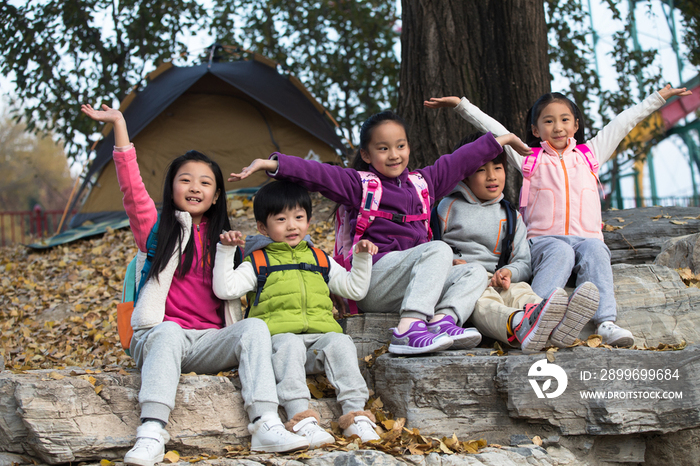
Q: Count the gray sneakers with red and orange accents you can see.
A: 2